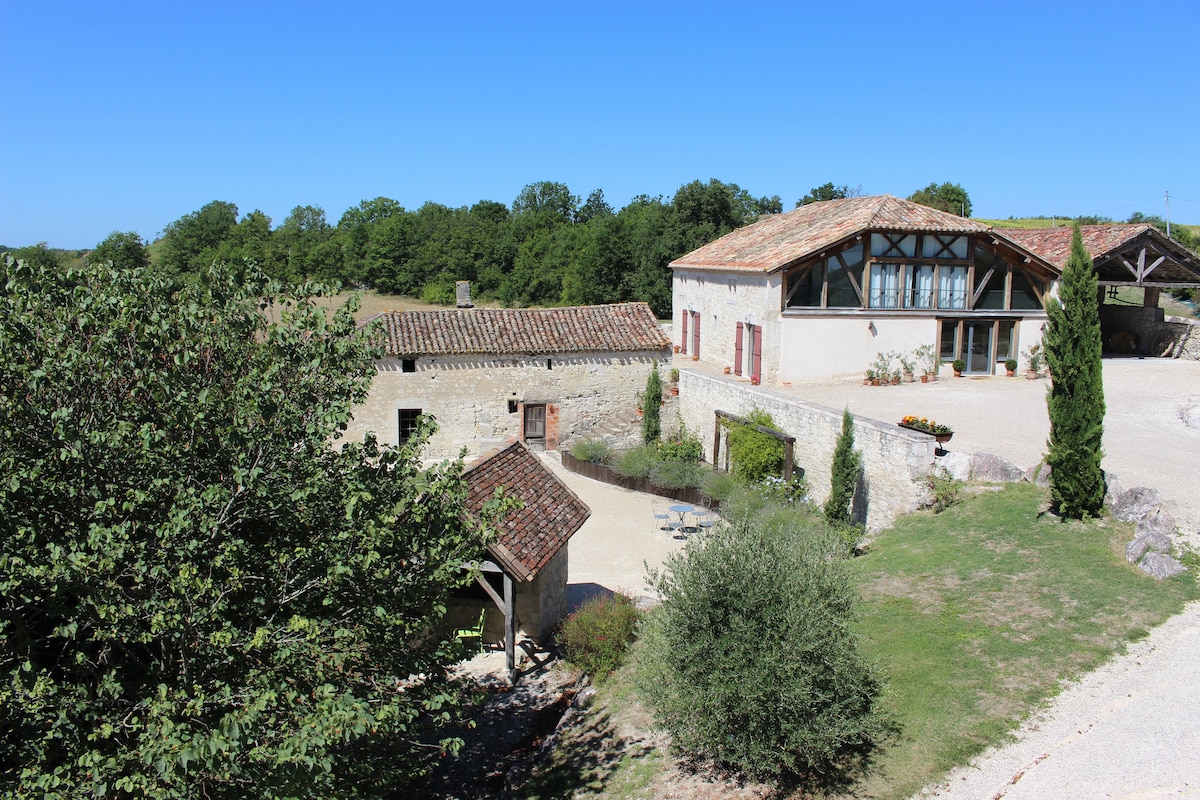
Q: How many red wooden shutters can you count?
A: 4